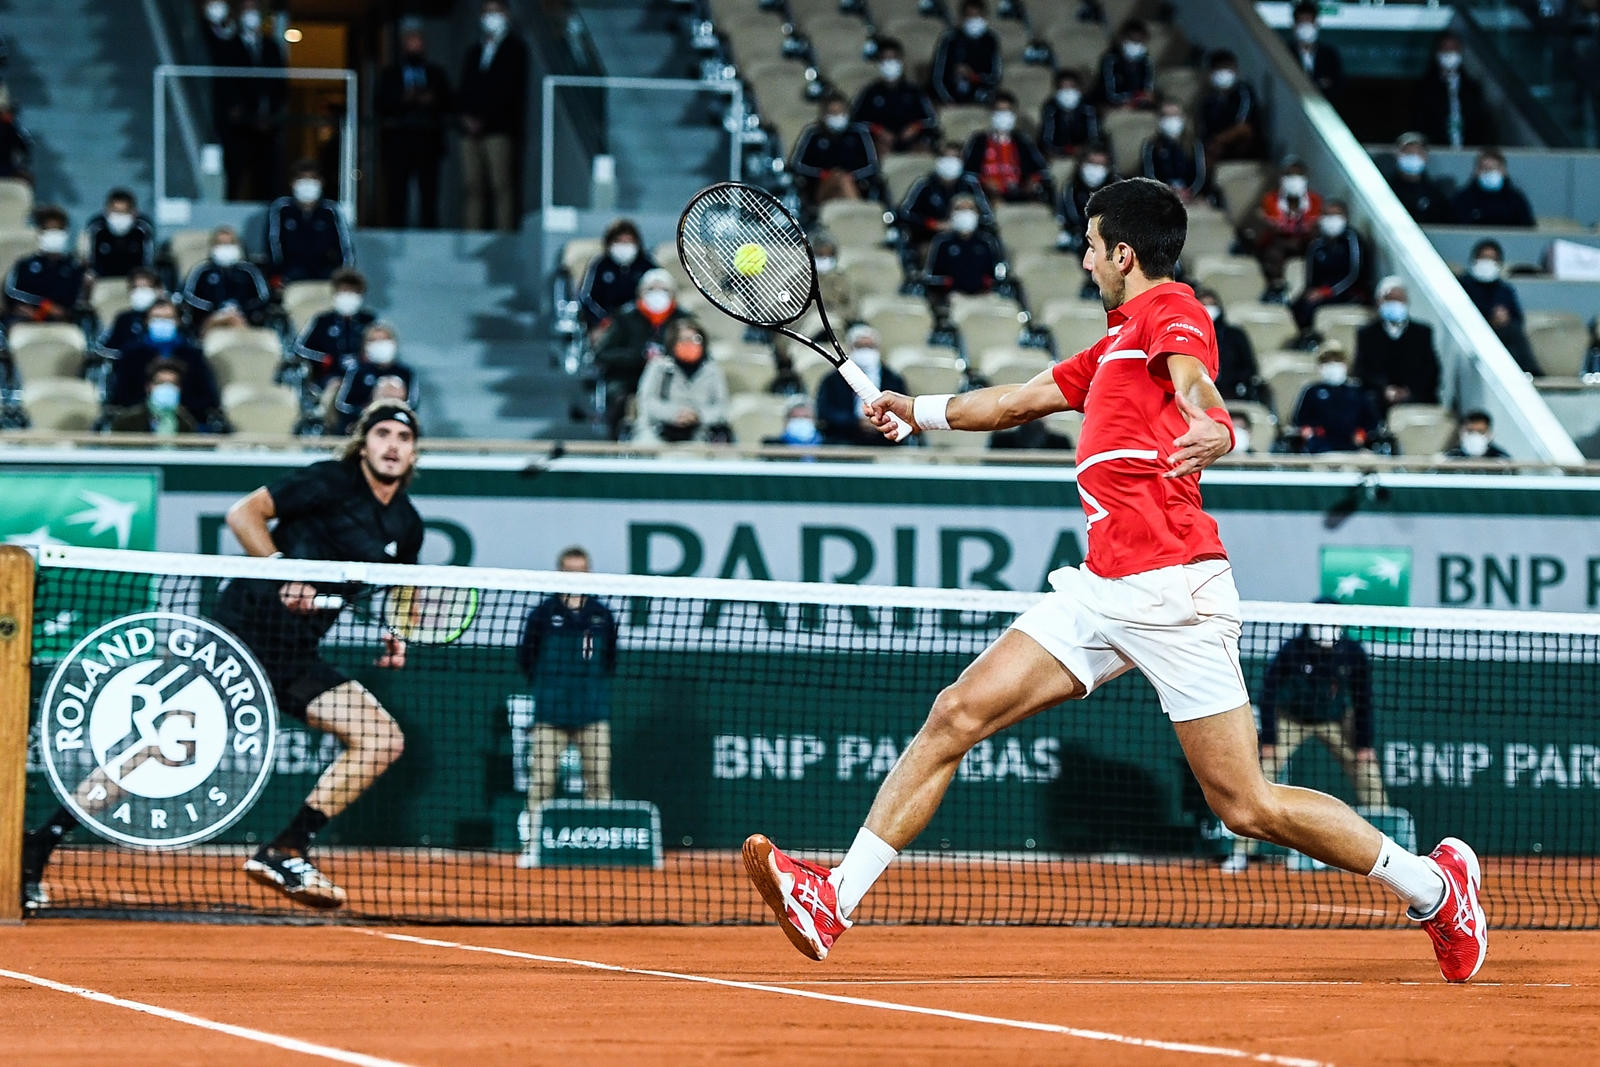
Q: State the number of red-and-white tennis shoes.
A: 2